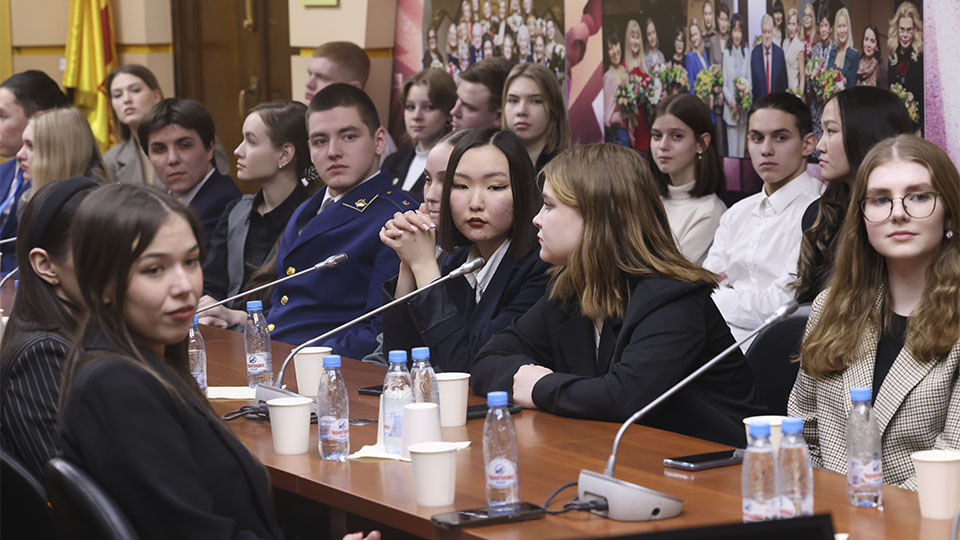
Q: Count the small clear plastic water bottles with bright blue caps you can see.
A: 9